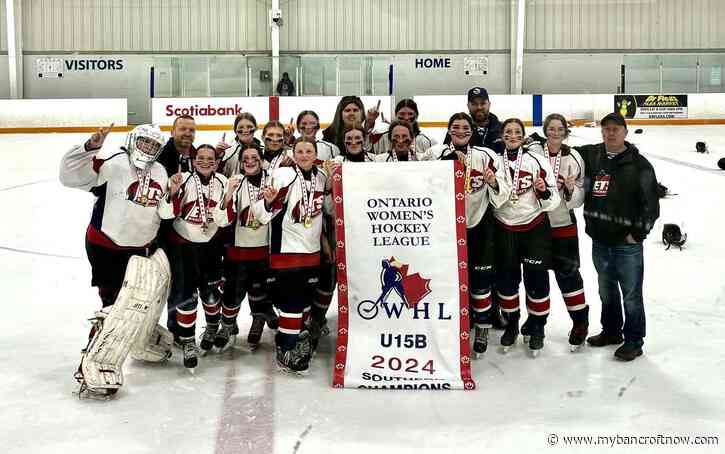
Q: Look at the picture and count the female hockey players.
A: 13